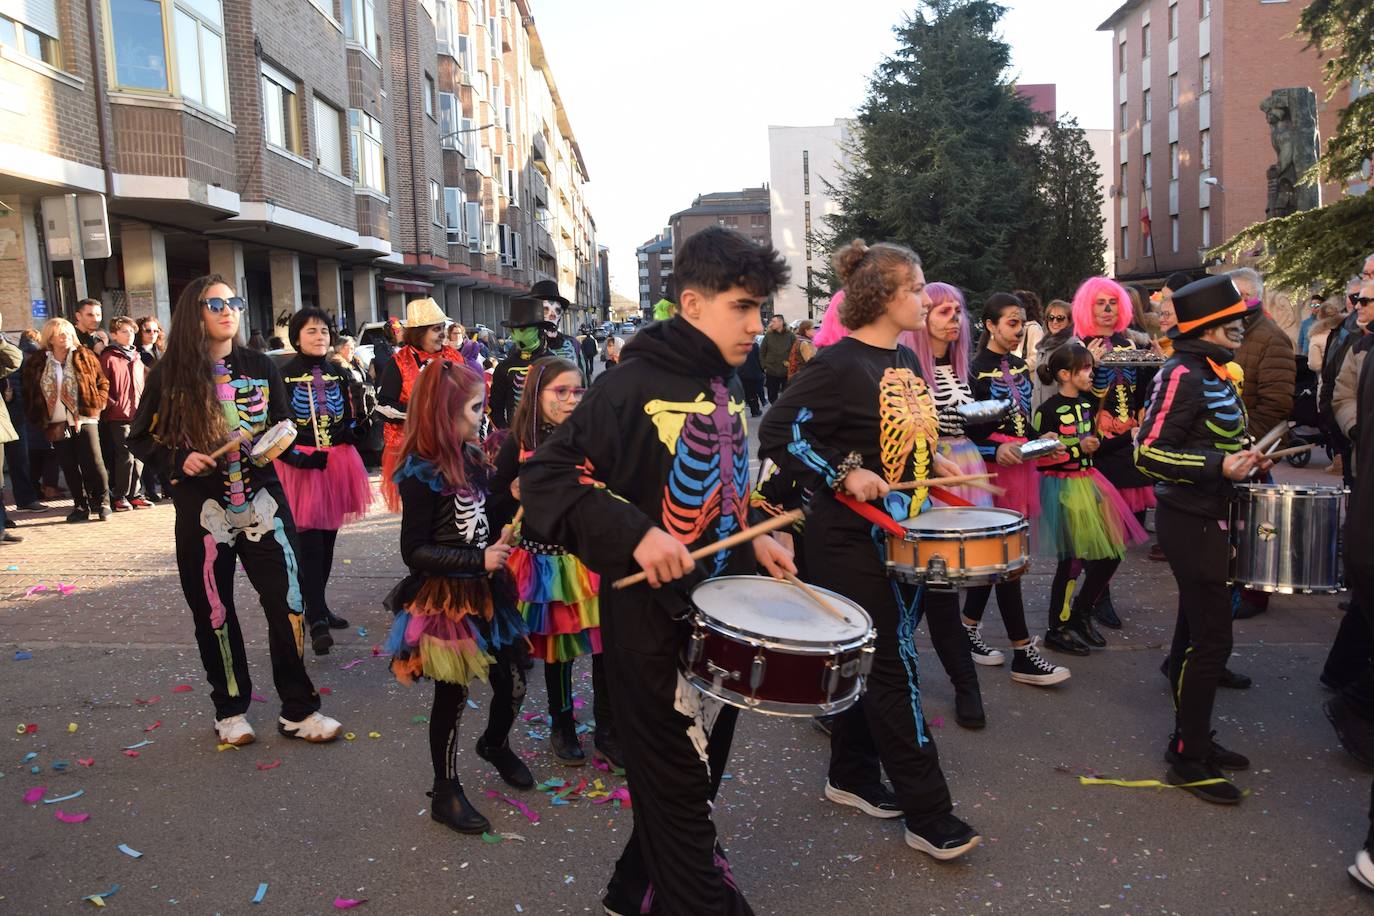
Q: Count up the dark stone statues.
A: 1